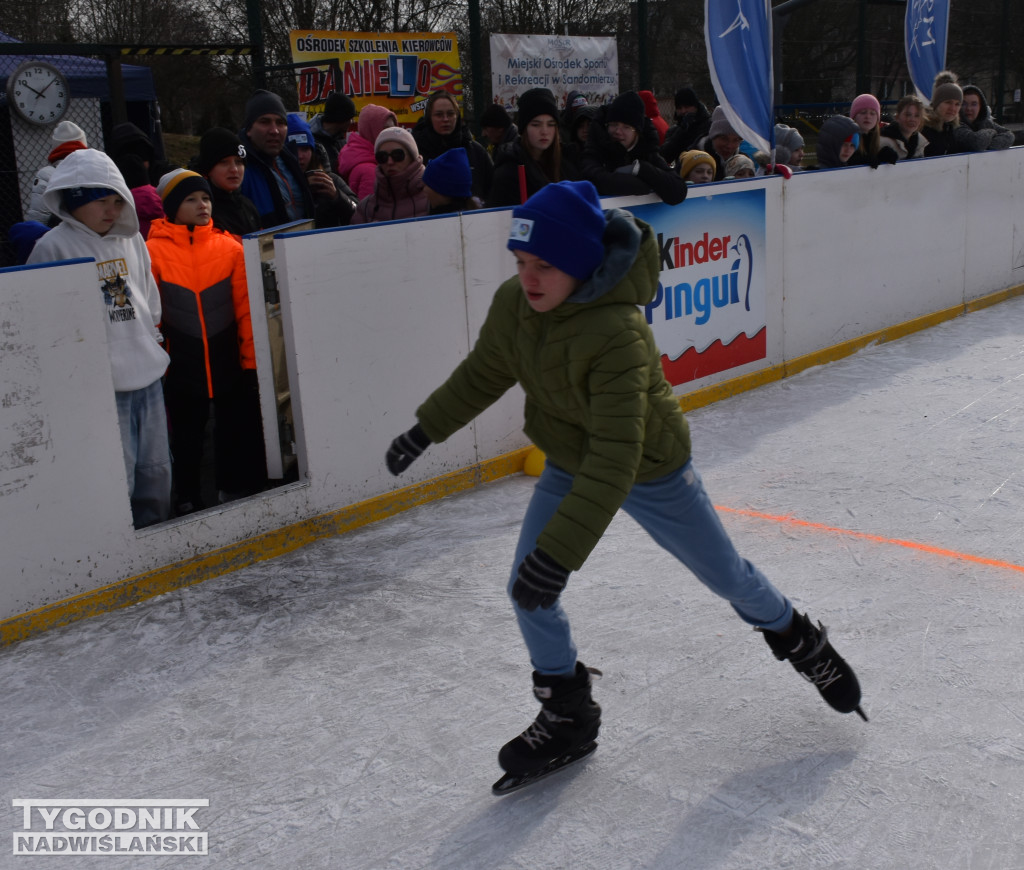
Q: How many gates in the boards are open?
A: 1